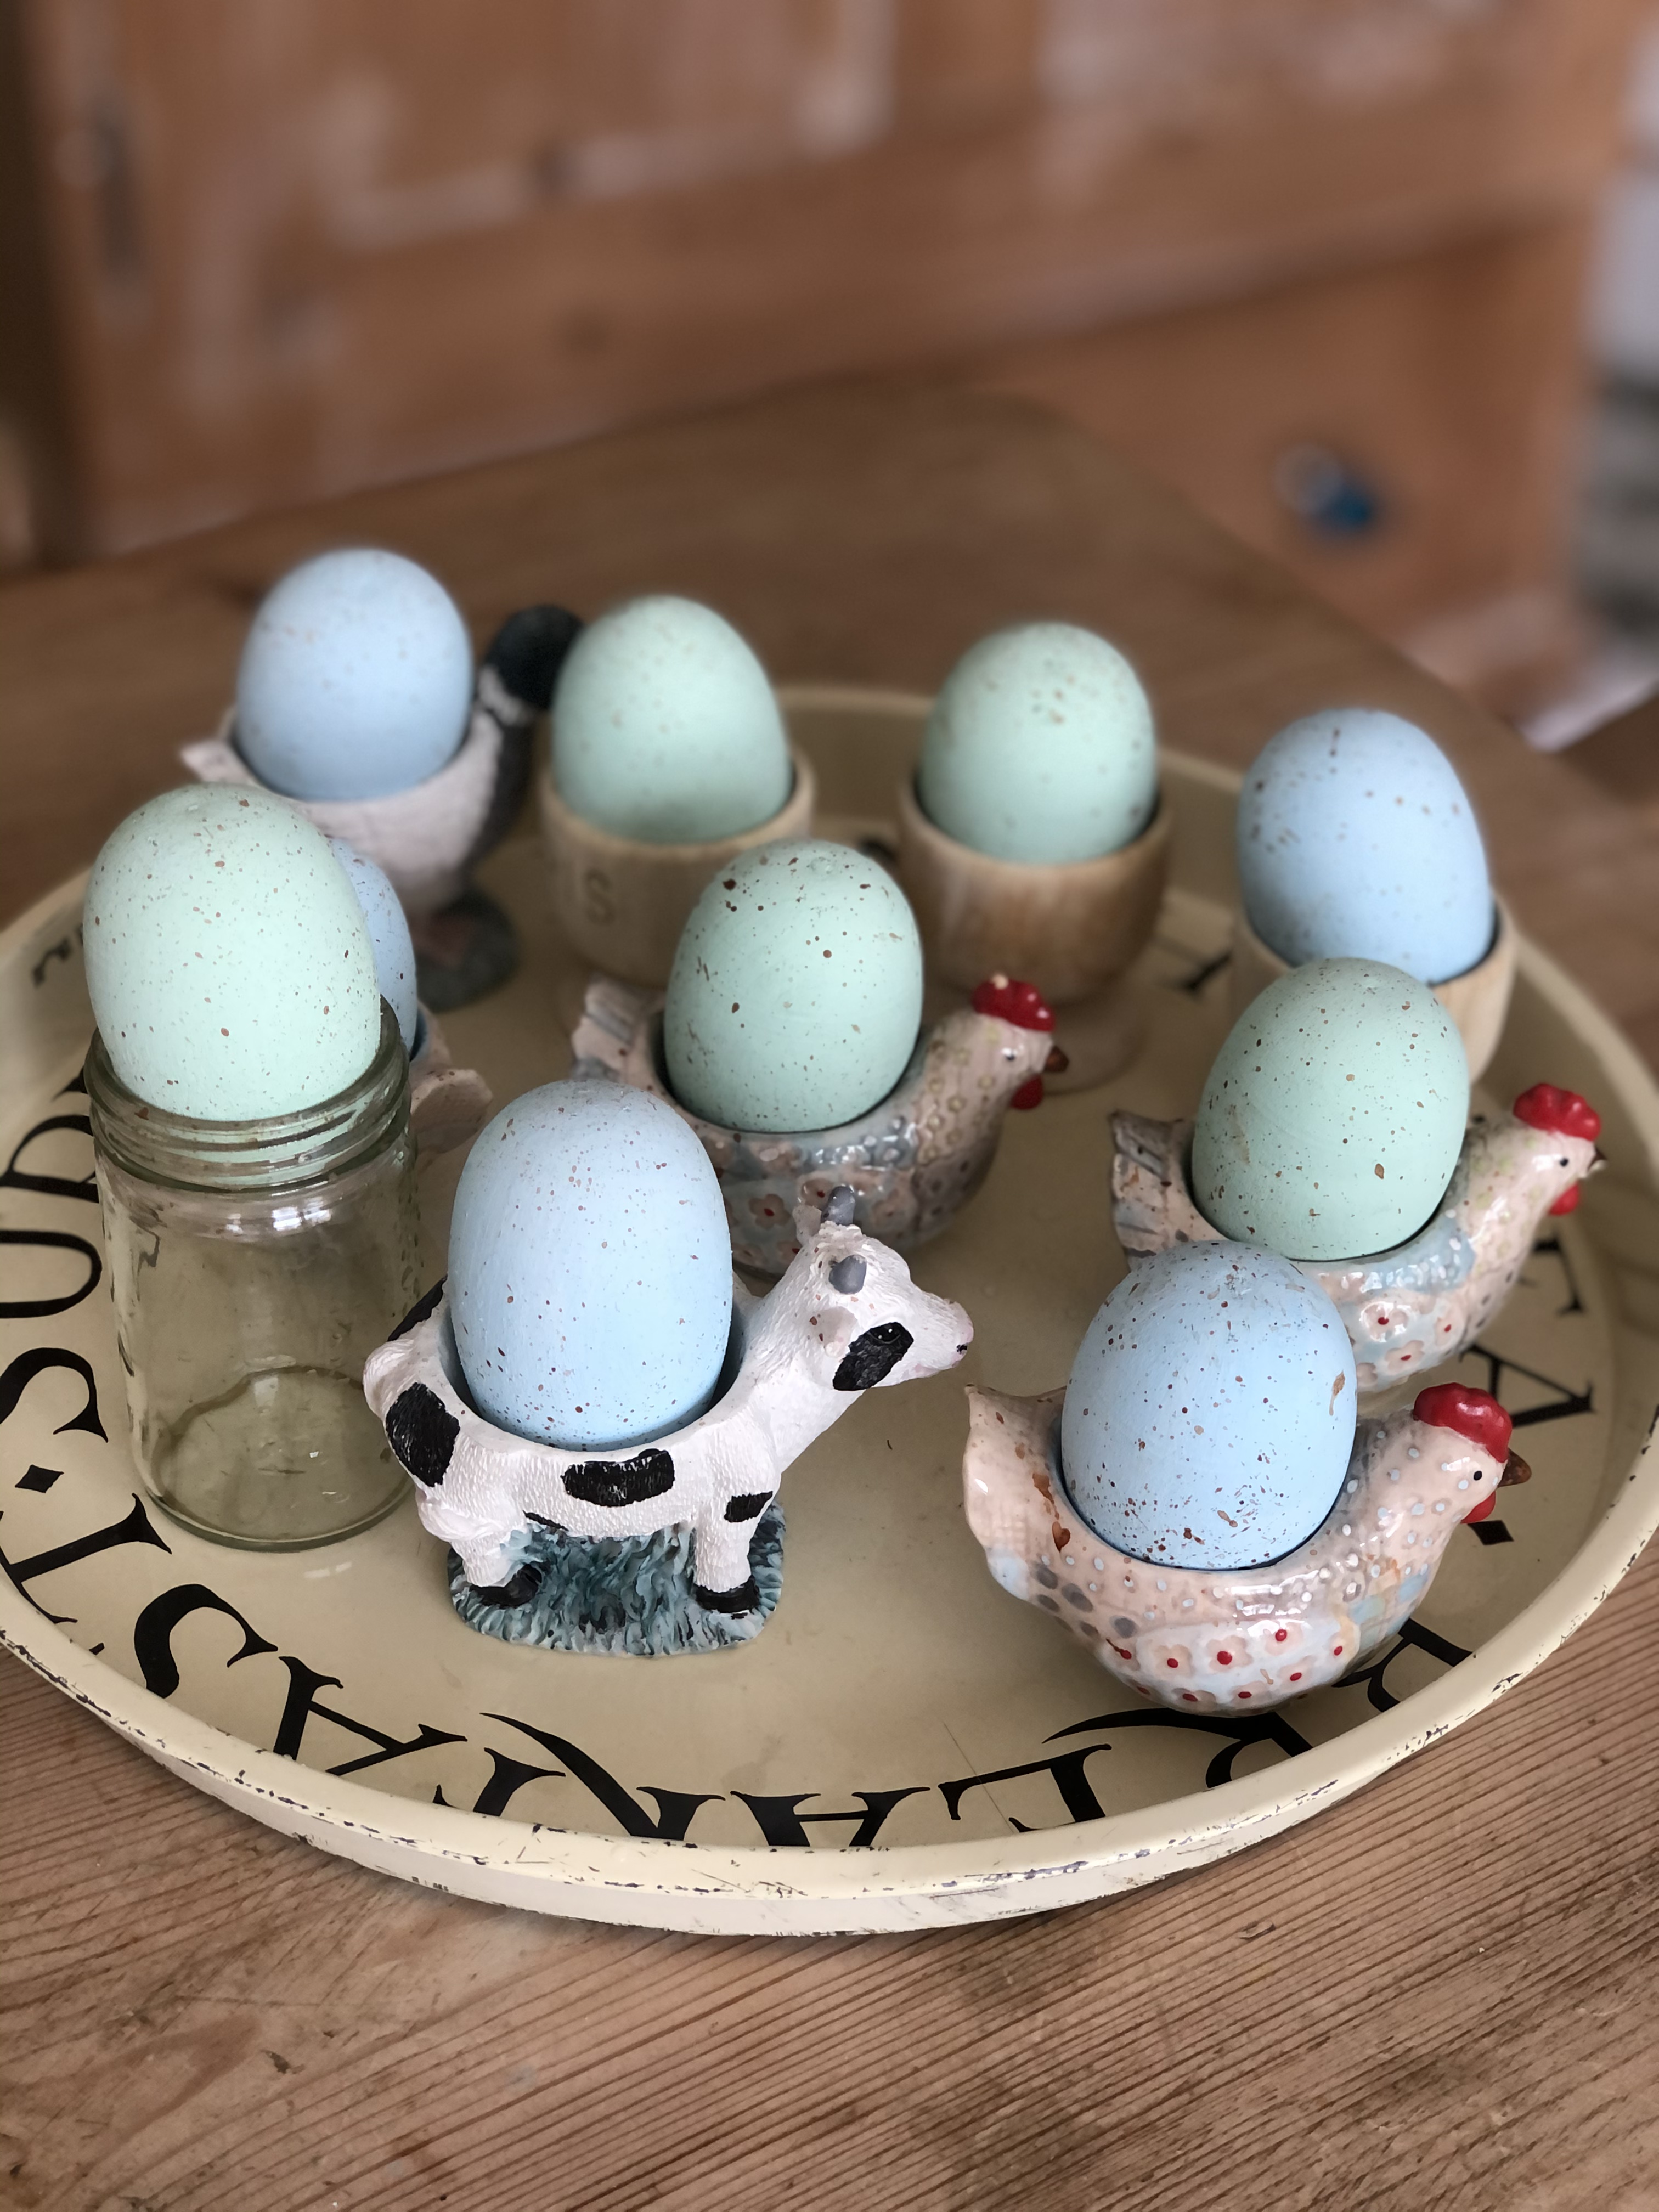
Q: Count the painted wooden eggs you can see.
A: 10